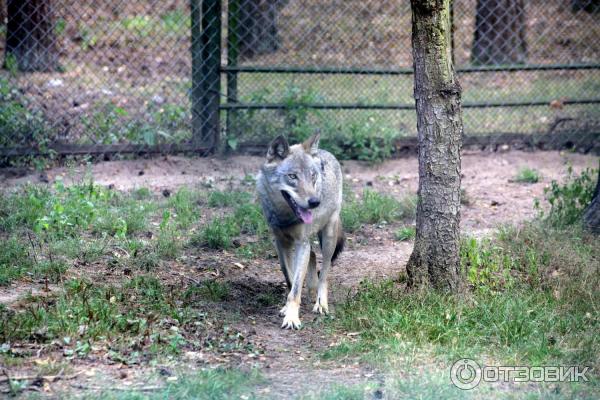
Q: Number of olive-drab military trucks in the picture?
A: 0